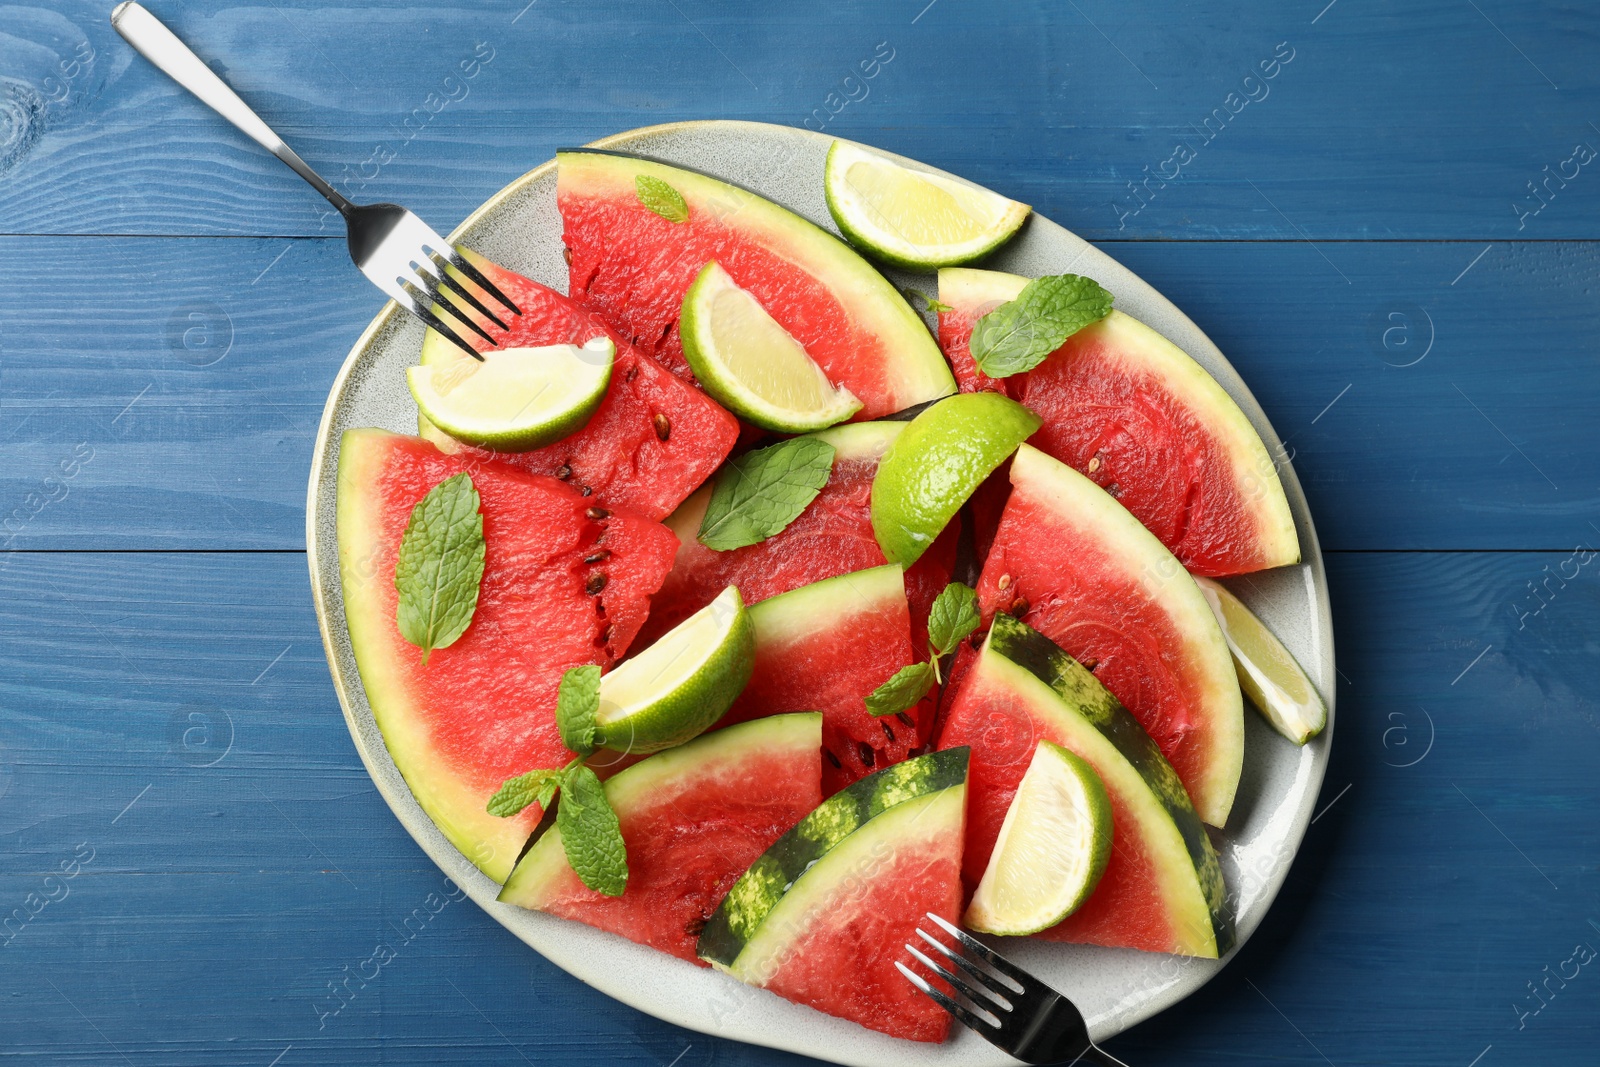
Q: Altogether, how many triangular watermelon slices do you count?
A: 10